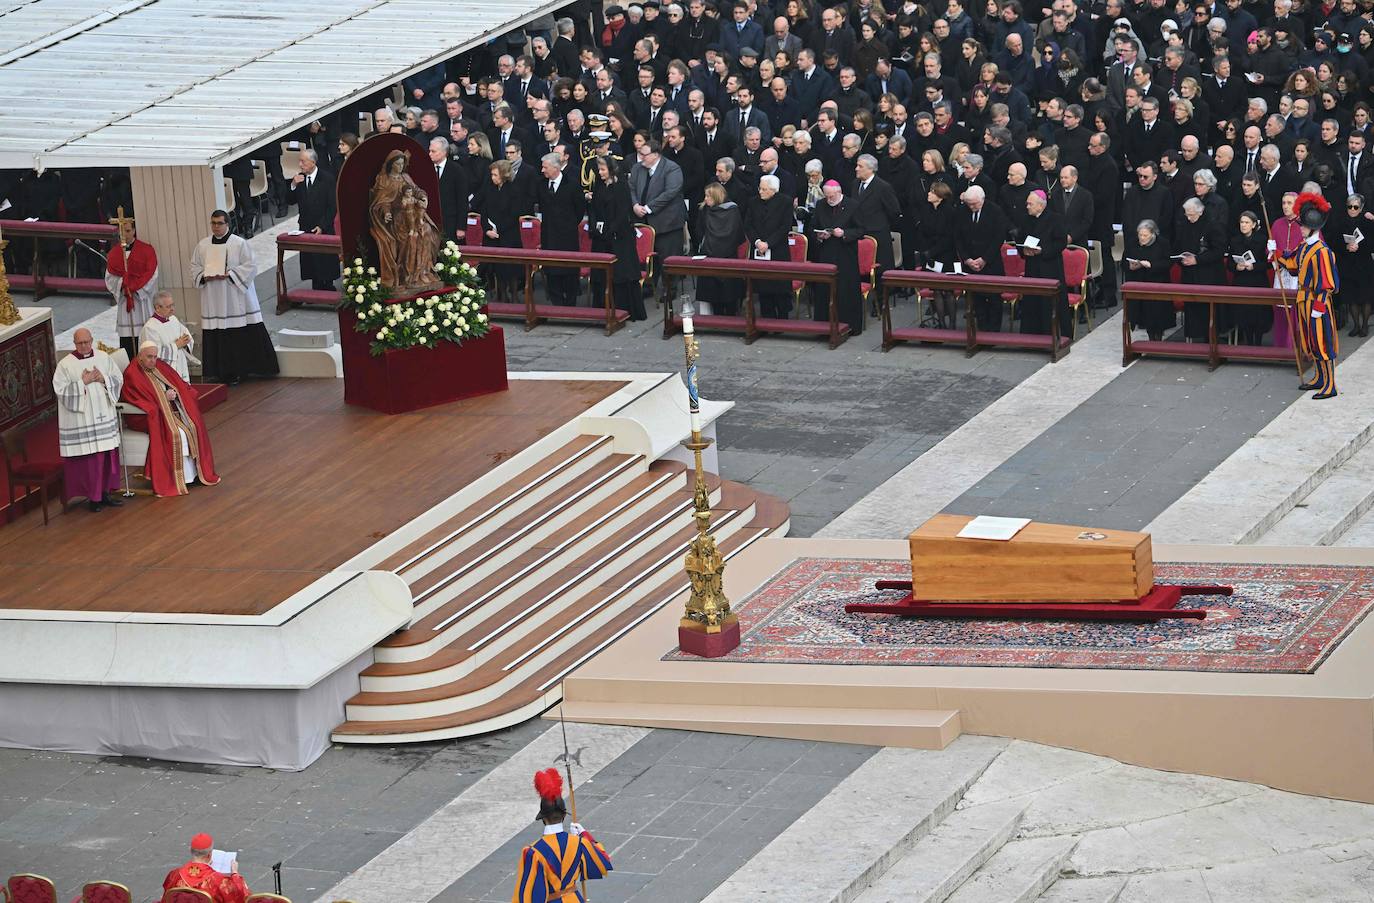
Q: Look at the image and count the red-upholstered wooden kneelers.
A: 6